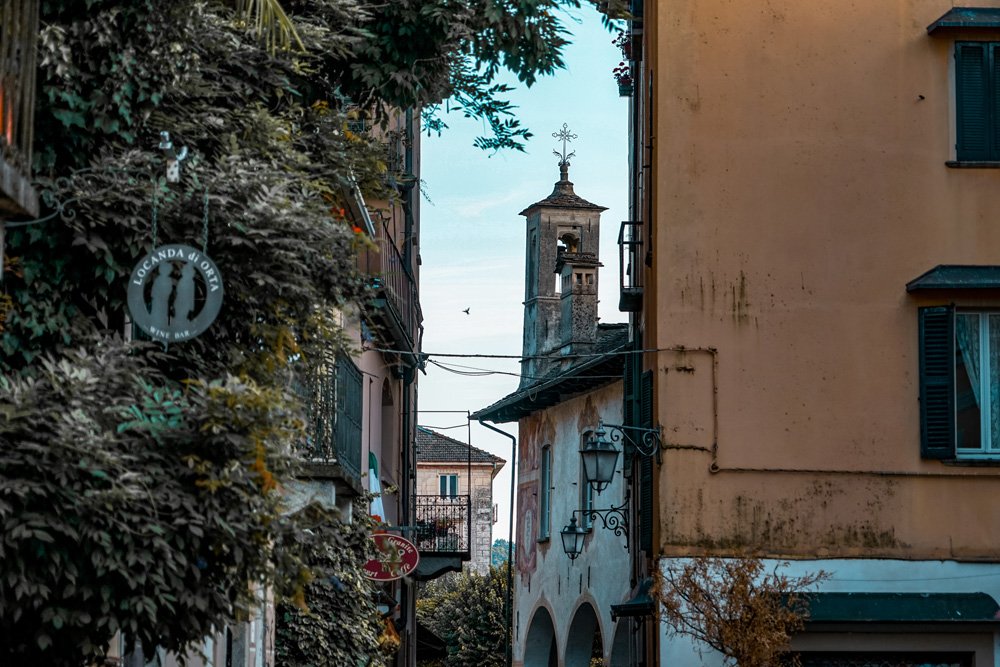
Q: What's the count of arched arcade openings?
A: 3